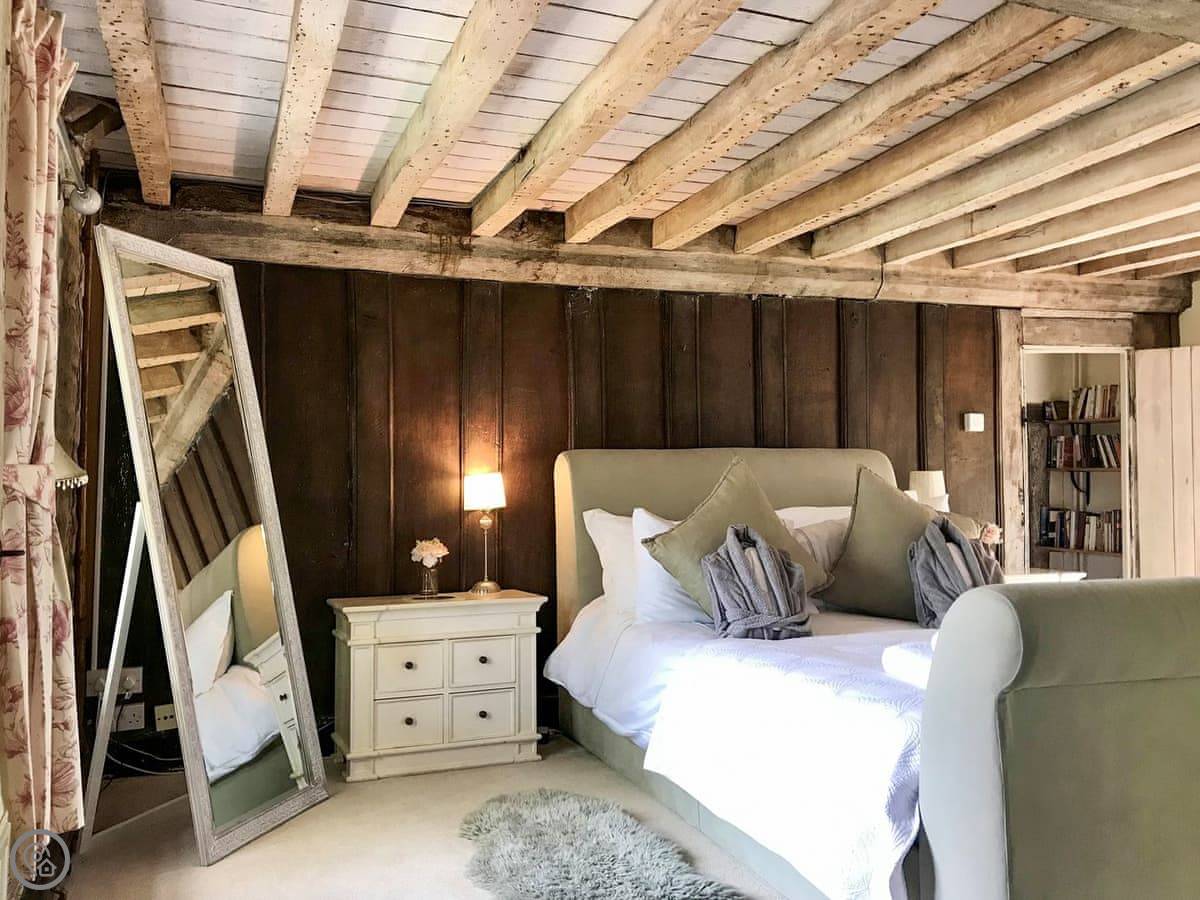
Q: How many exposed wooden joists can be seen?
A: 13